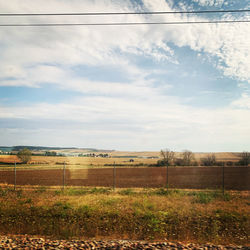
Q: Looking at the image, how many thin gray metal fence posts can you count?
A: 5